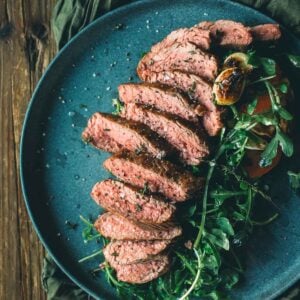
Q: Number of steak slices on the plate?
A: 13